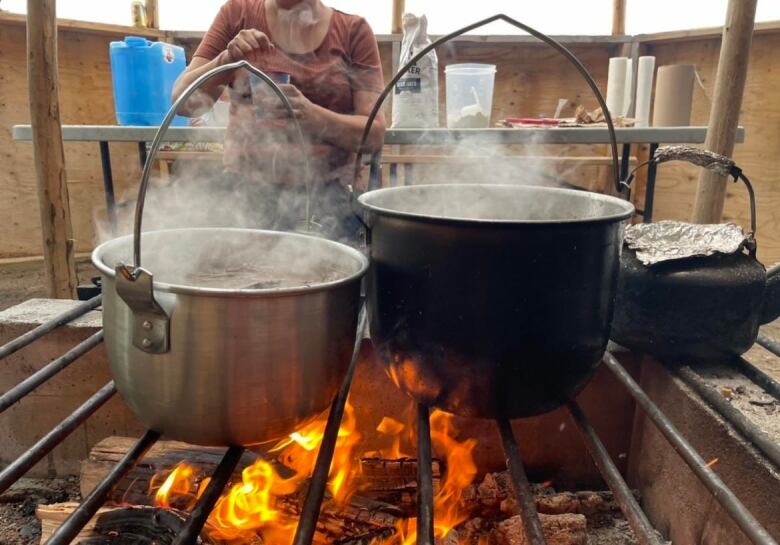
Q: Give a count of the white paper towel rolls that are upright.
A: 2